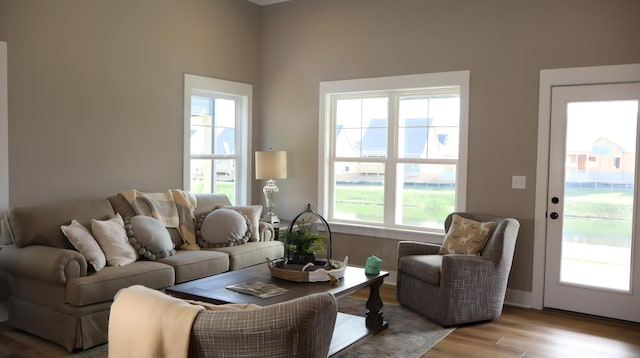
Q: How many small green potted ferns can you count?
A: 1